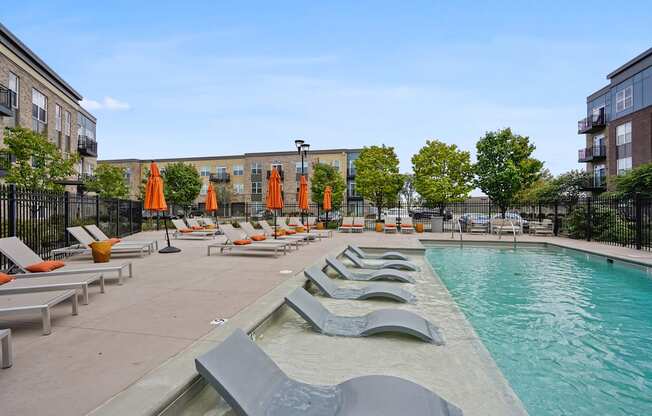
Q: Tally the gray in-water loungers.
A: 6